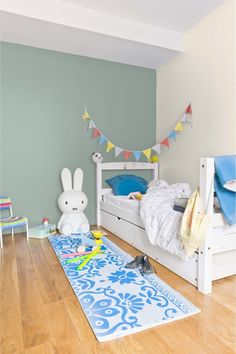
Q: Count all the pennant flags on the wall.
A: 15